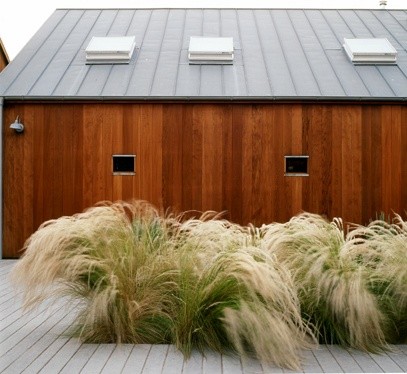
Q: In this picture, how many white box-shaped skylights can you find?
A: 3